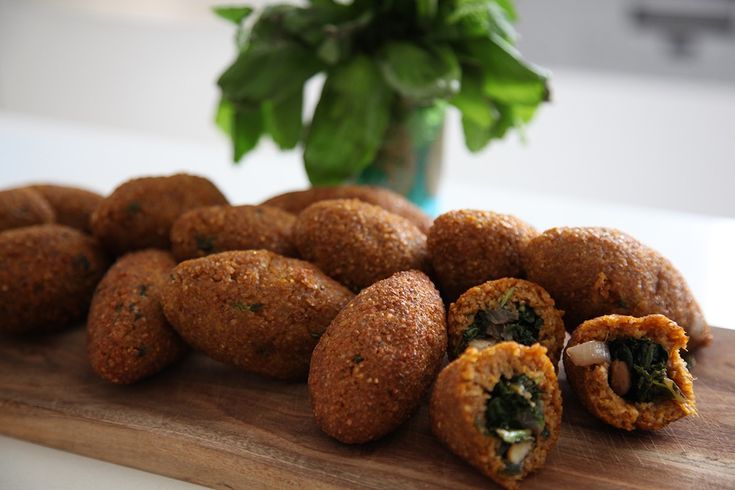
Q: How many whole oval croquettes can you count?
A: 12